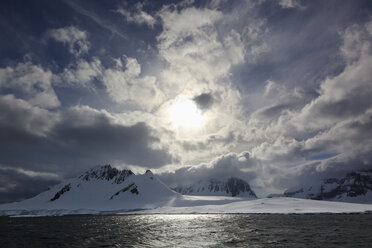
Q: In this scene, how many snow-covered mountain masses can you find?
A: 3